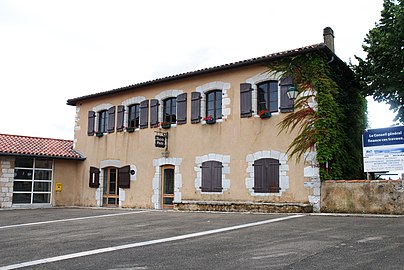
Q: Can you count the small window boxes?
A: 5